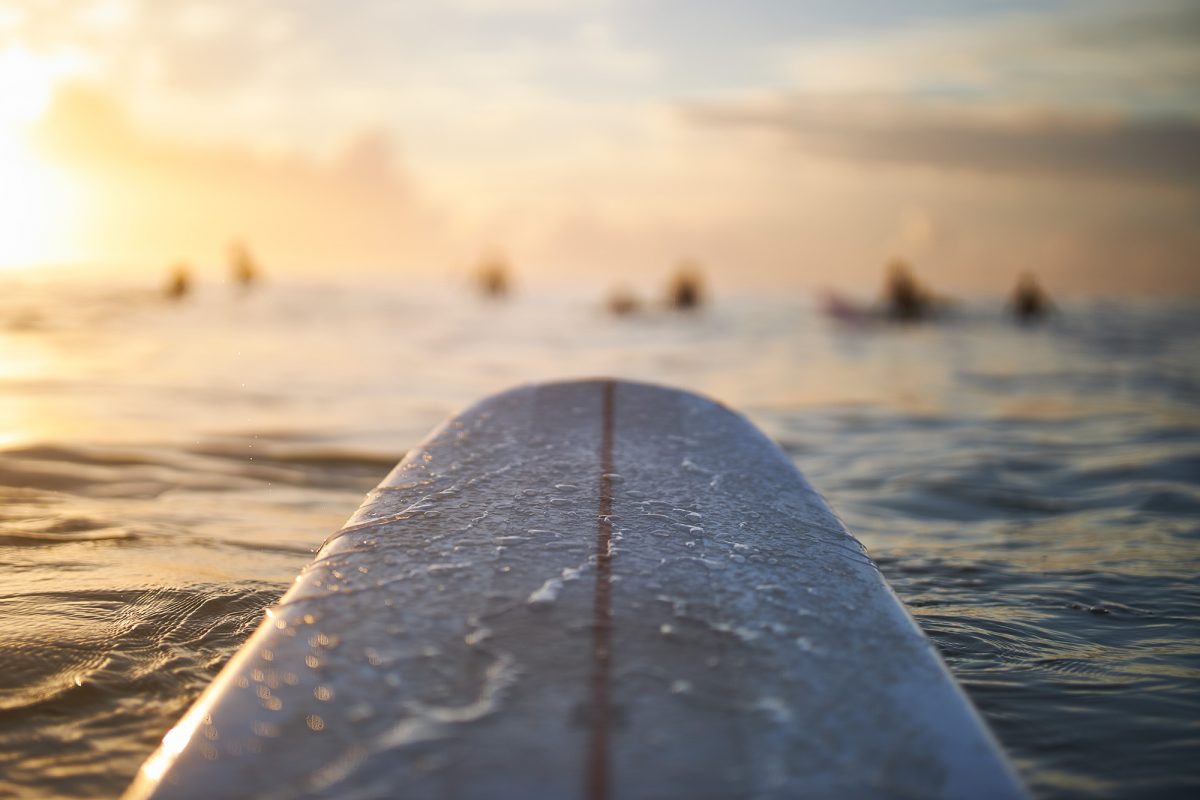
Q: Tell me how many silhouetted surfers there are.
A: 7